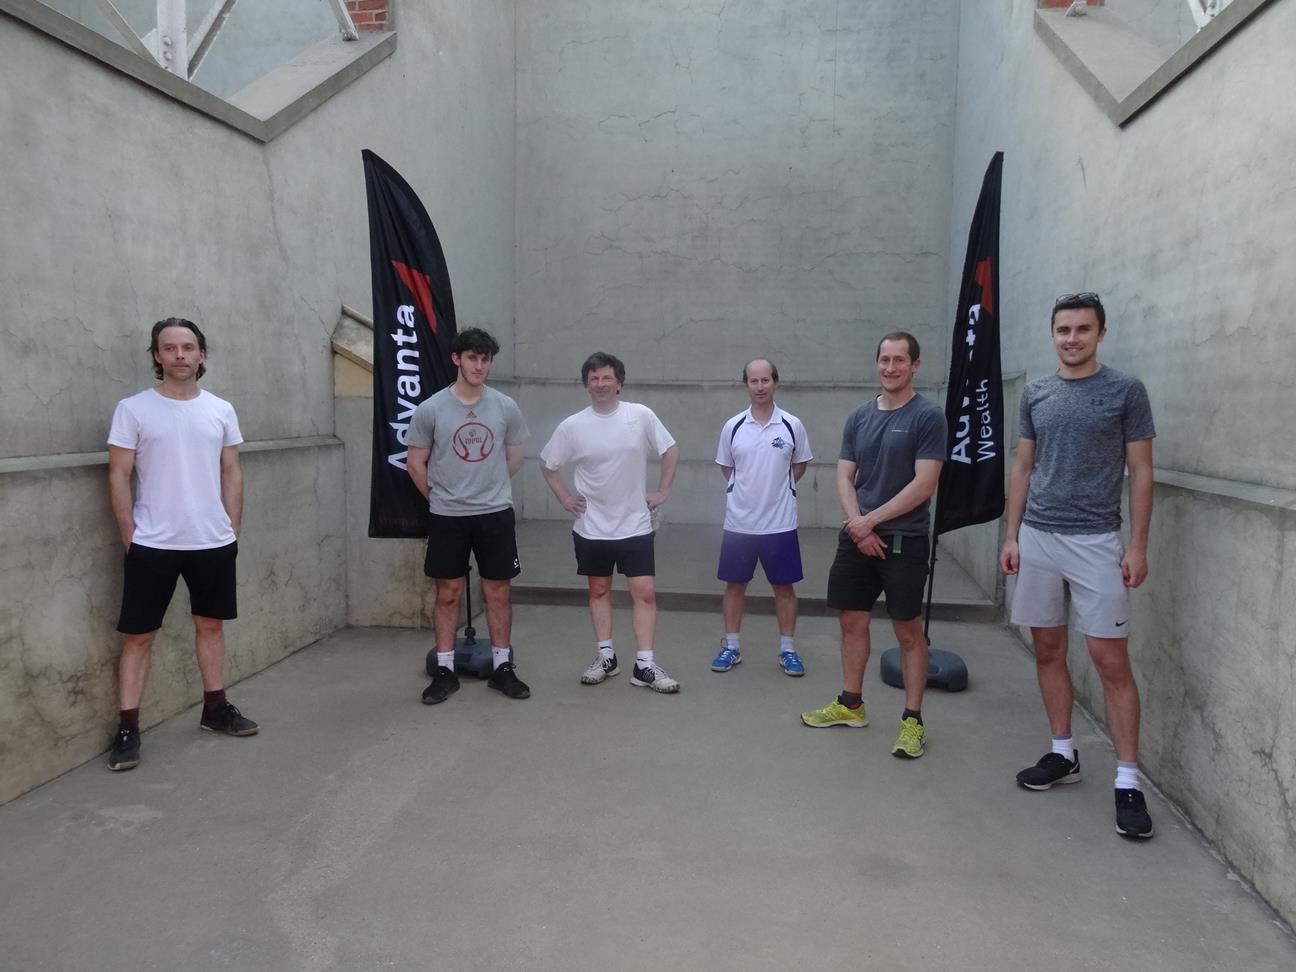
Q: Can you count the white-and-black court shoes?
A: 2